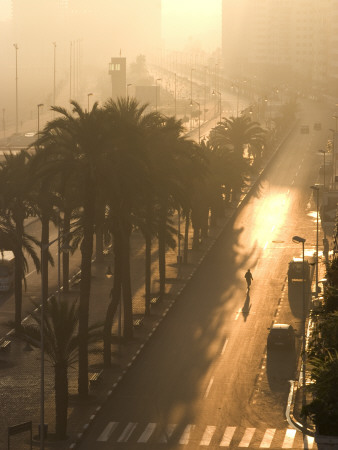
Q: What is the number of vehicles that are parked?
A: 2